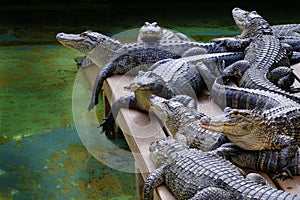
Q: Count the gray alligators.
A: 7